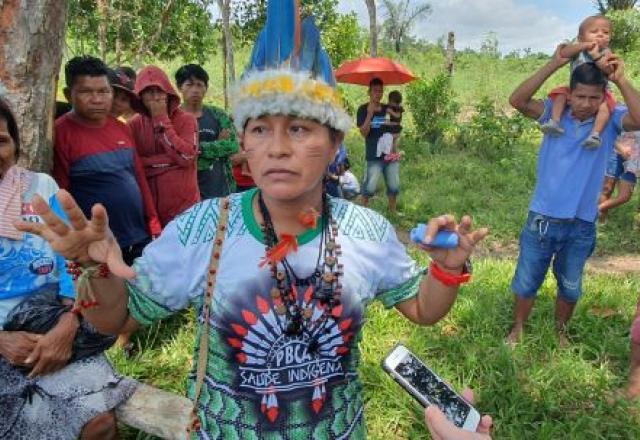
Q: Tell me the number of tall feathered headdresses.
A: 1